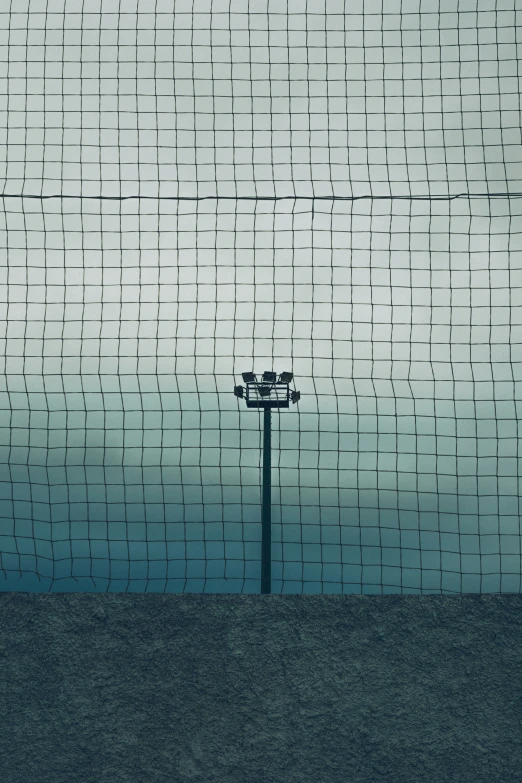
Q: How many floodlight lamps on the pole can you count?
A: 6